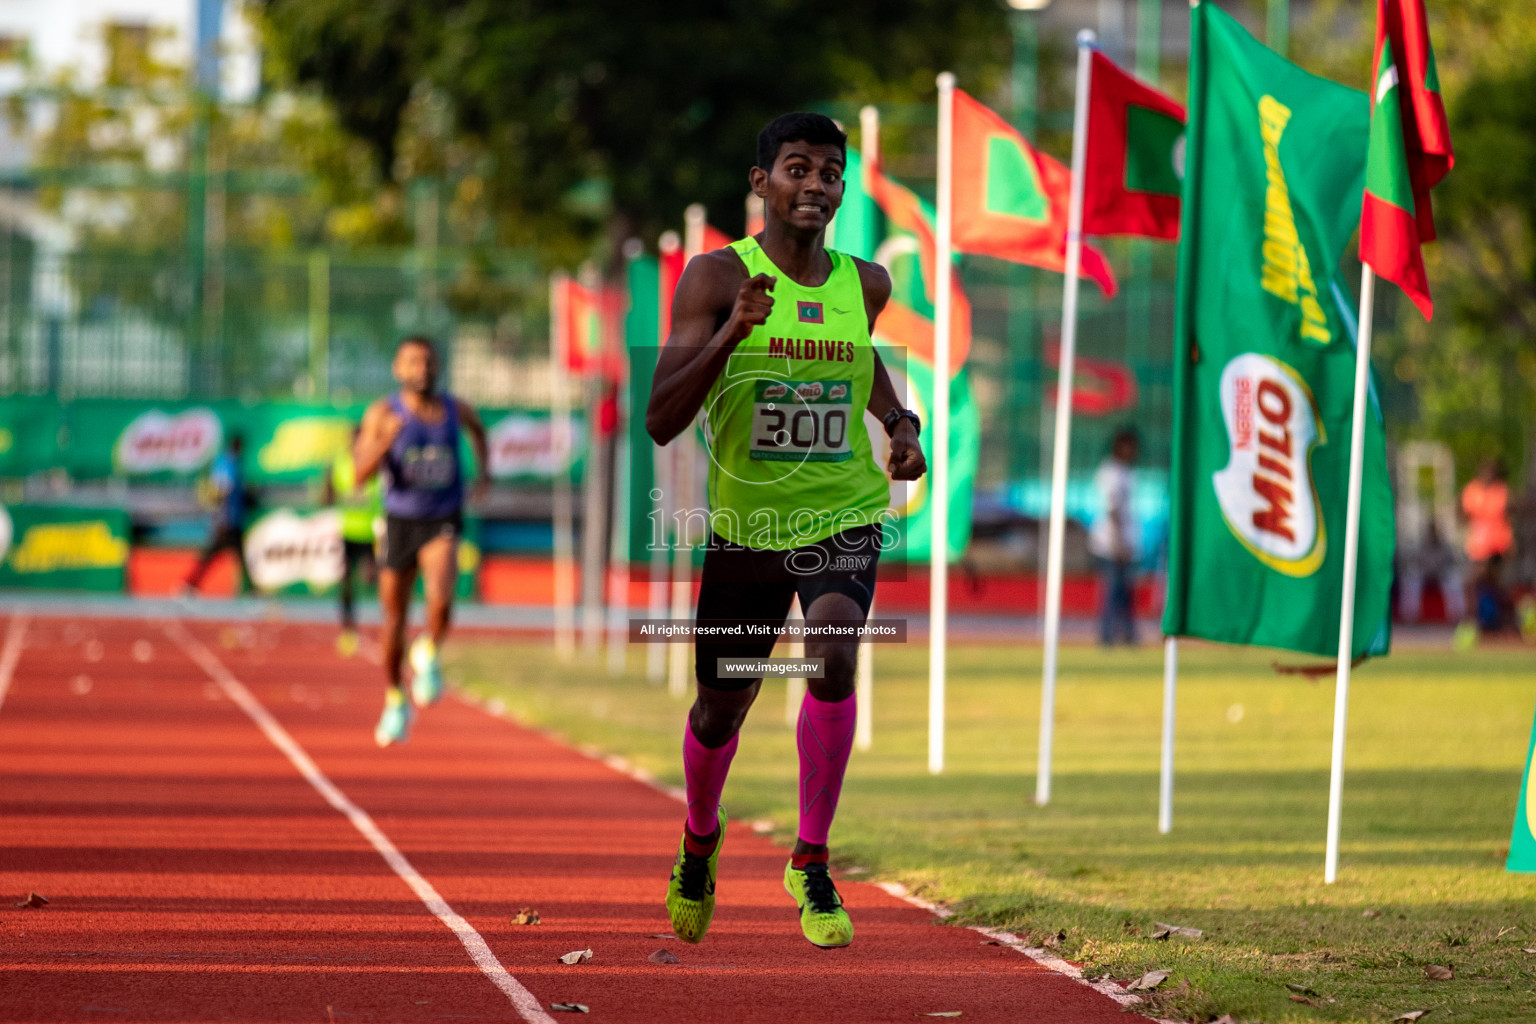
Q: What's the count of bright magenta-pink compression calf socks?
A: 2